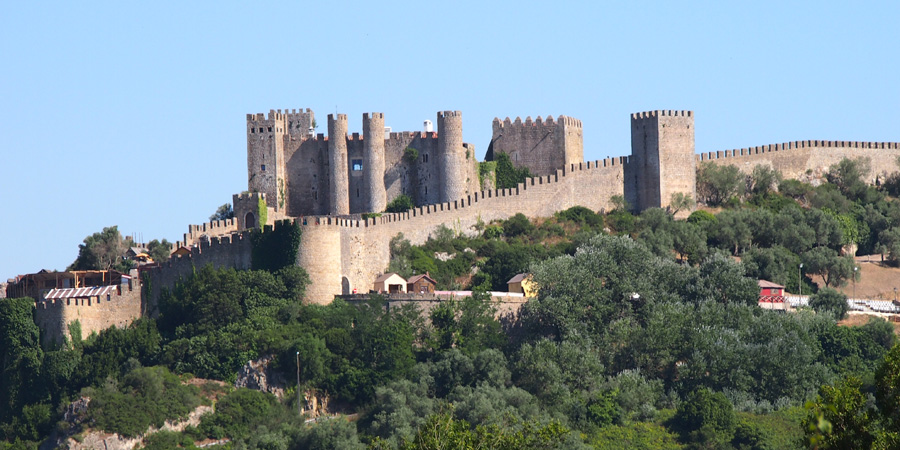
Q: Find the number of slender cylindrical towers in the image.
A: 3